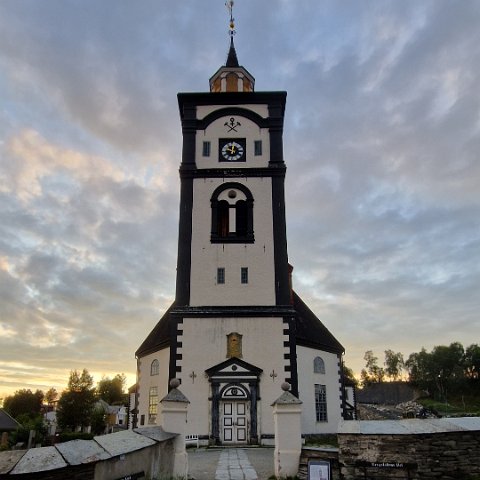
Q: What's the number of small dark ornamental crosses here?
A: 2